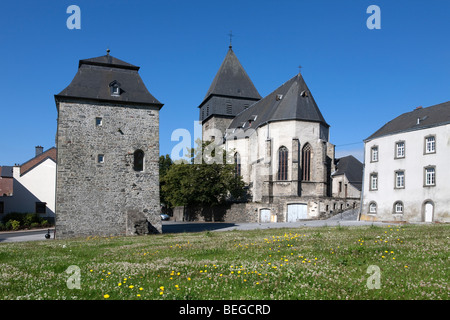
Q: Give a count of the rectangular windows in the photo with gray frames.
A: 6